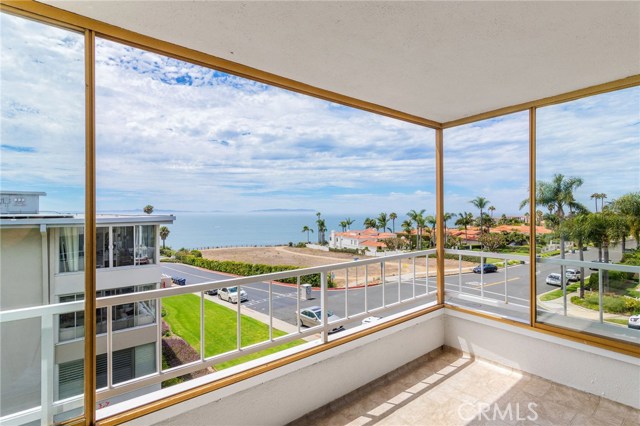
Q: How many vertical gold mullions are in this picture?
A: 3